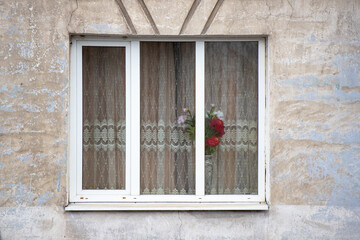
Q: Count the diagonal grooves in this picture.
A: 4